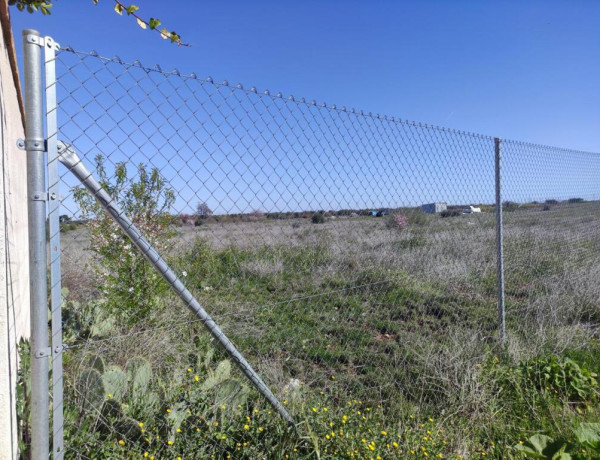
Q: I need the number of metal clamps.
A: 4